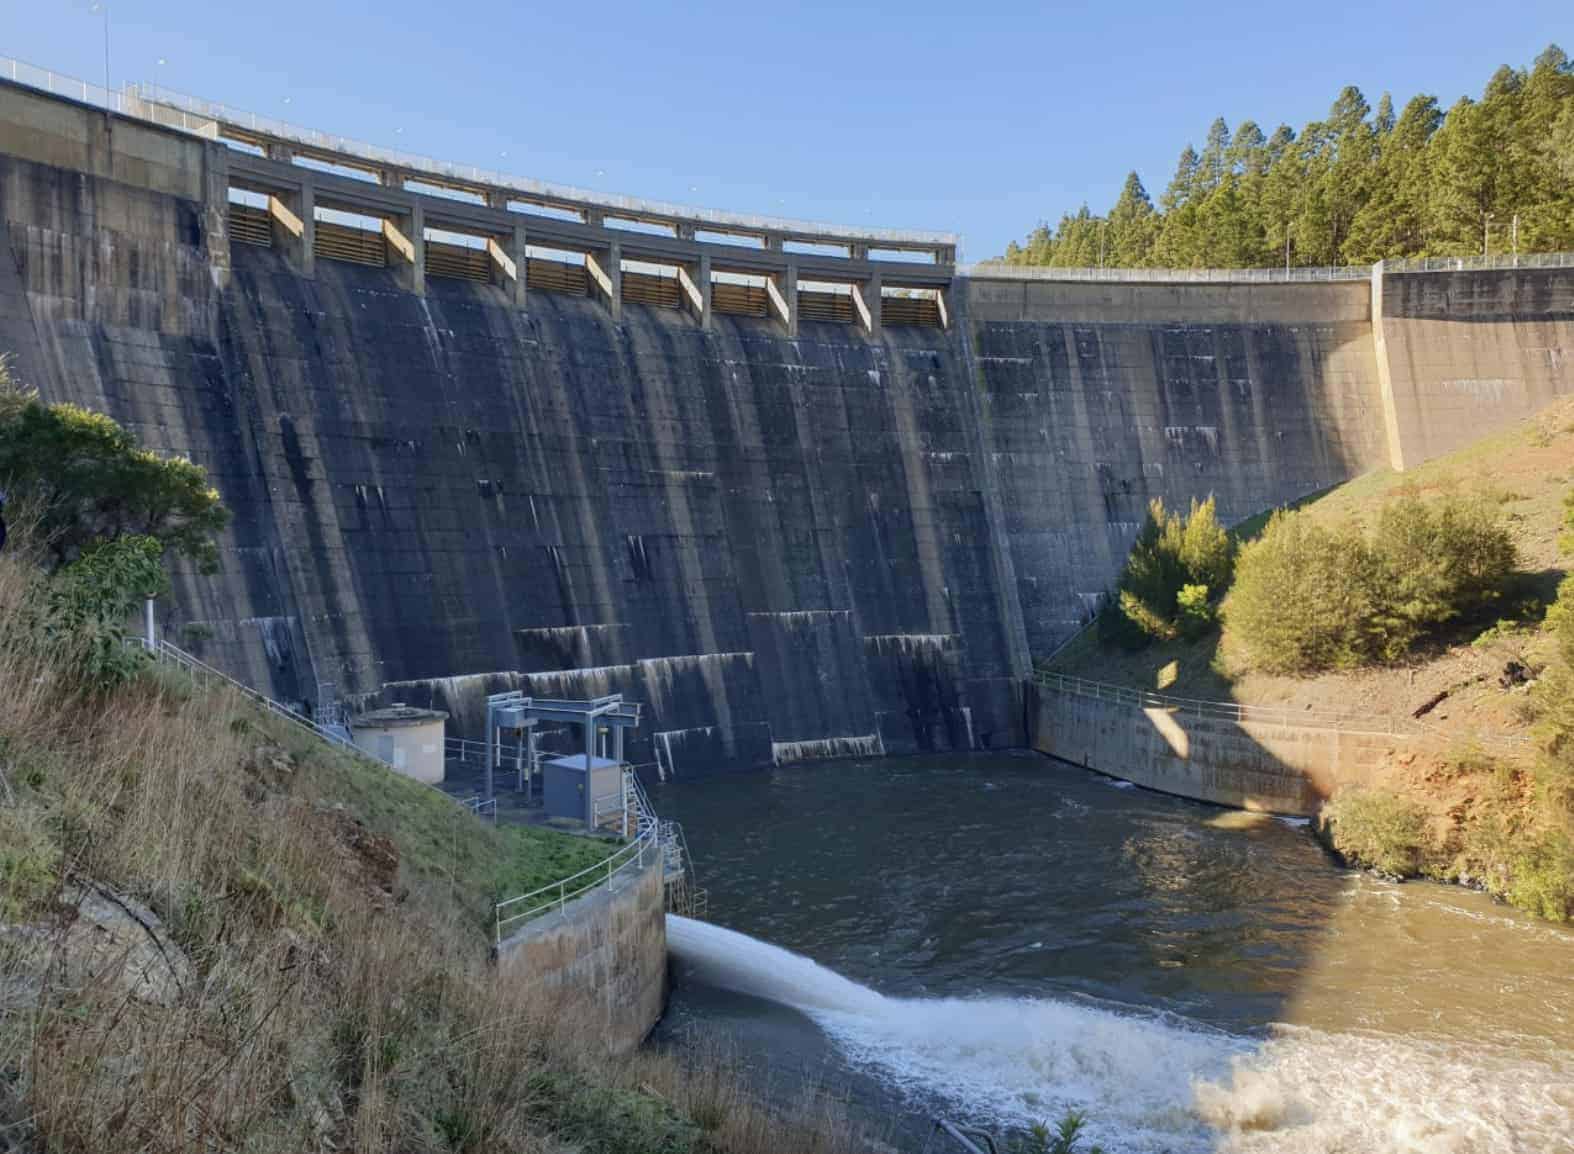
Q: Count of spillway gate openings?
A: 8